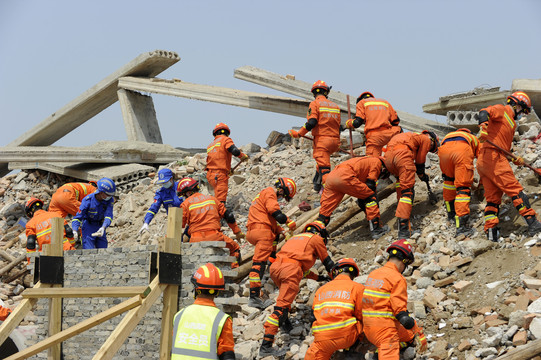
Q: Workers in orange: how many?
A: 15